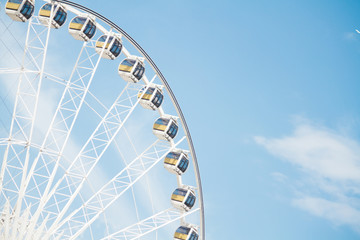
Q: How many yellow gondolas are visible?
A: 10